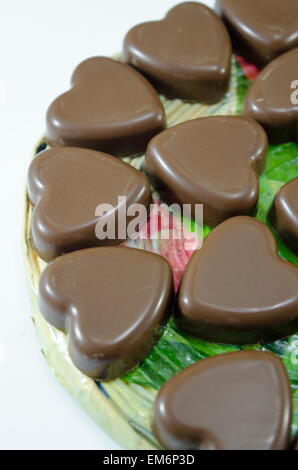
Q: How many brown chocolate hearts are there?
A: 10